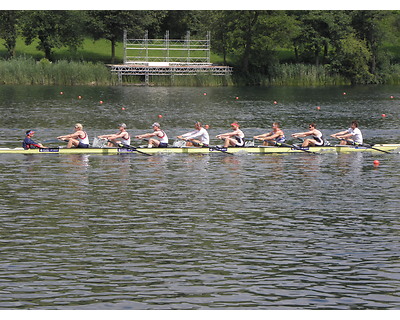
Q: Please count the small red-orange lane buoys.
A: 14